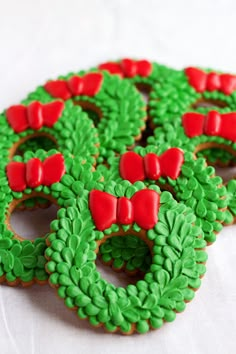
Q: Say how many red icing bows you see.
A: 8